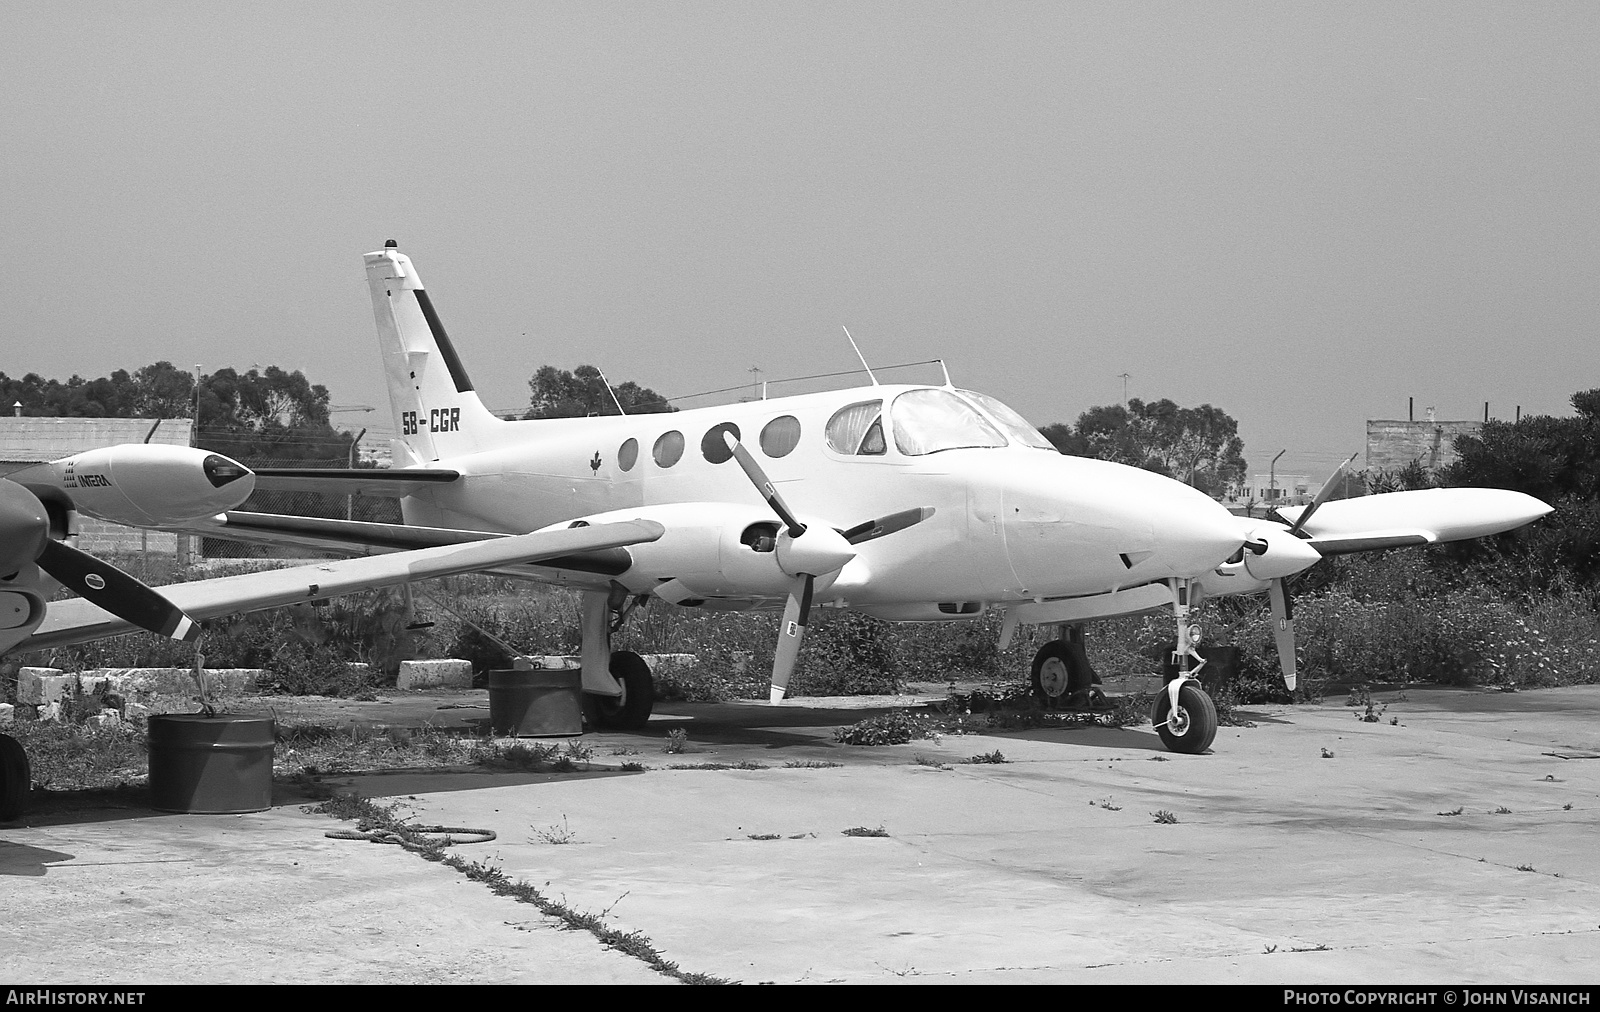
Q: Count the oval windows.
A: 4